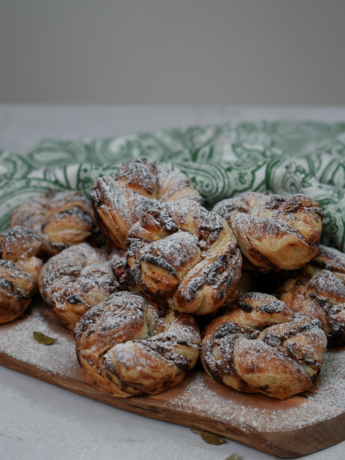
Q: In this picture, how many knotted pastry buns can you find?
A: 9